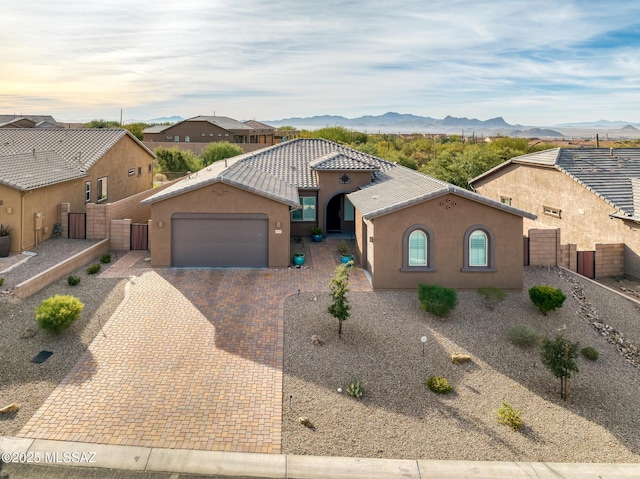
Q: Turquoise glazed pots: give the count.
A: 3